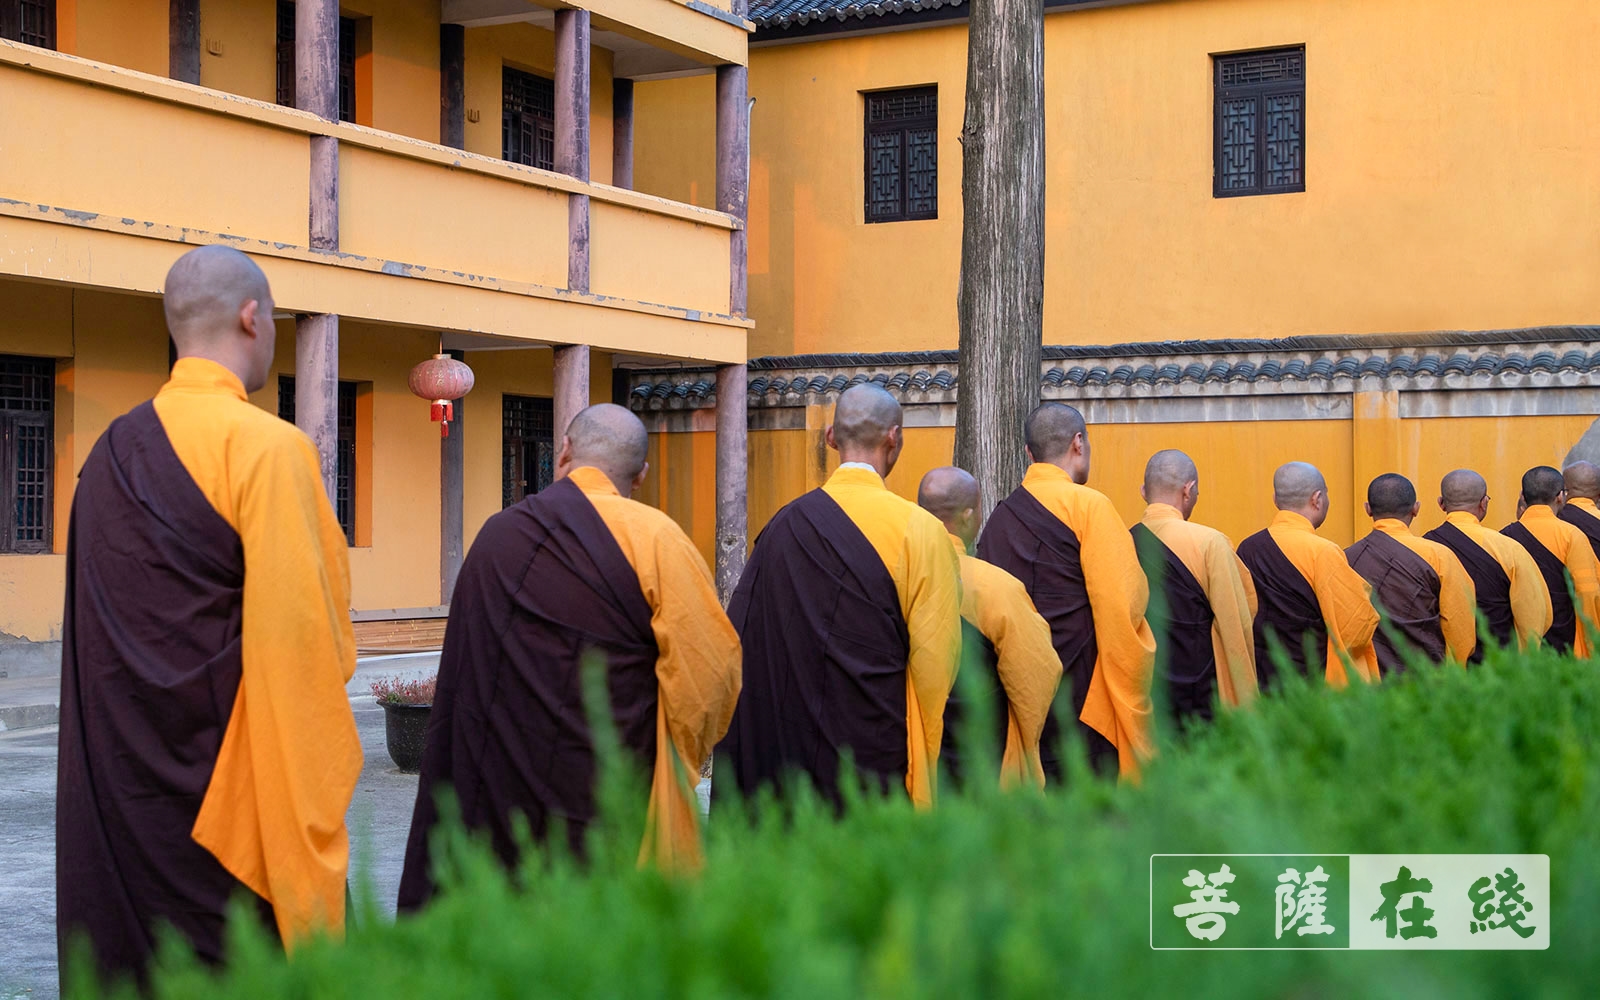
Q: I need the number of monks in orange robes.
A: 11